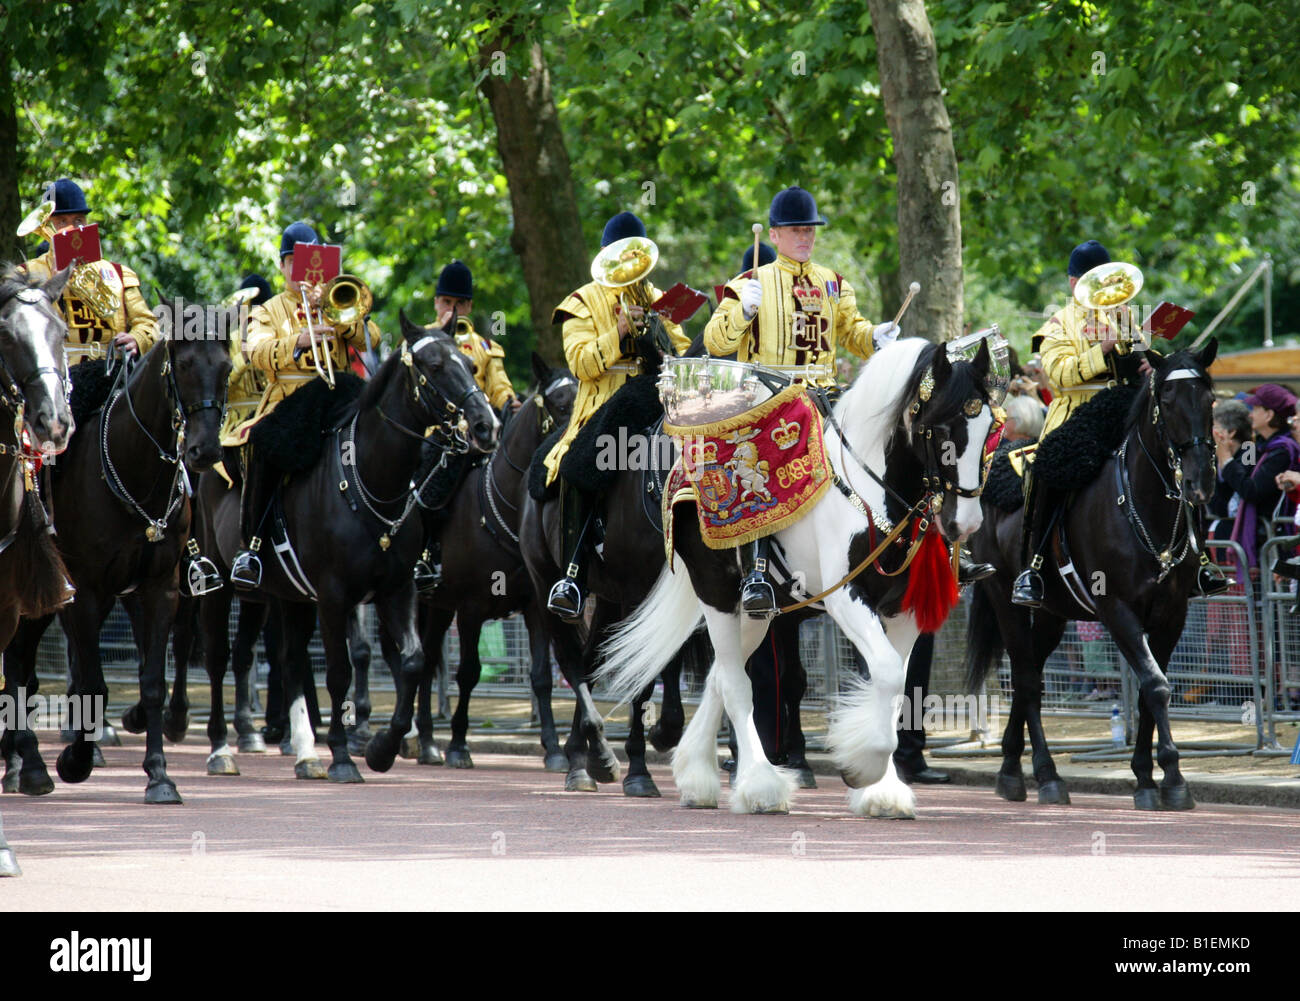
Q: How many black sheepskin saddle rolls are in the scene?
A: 5